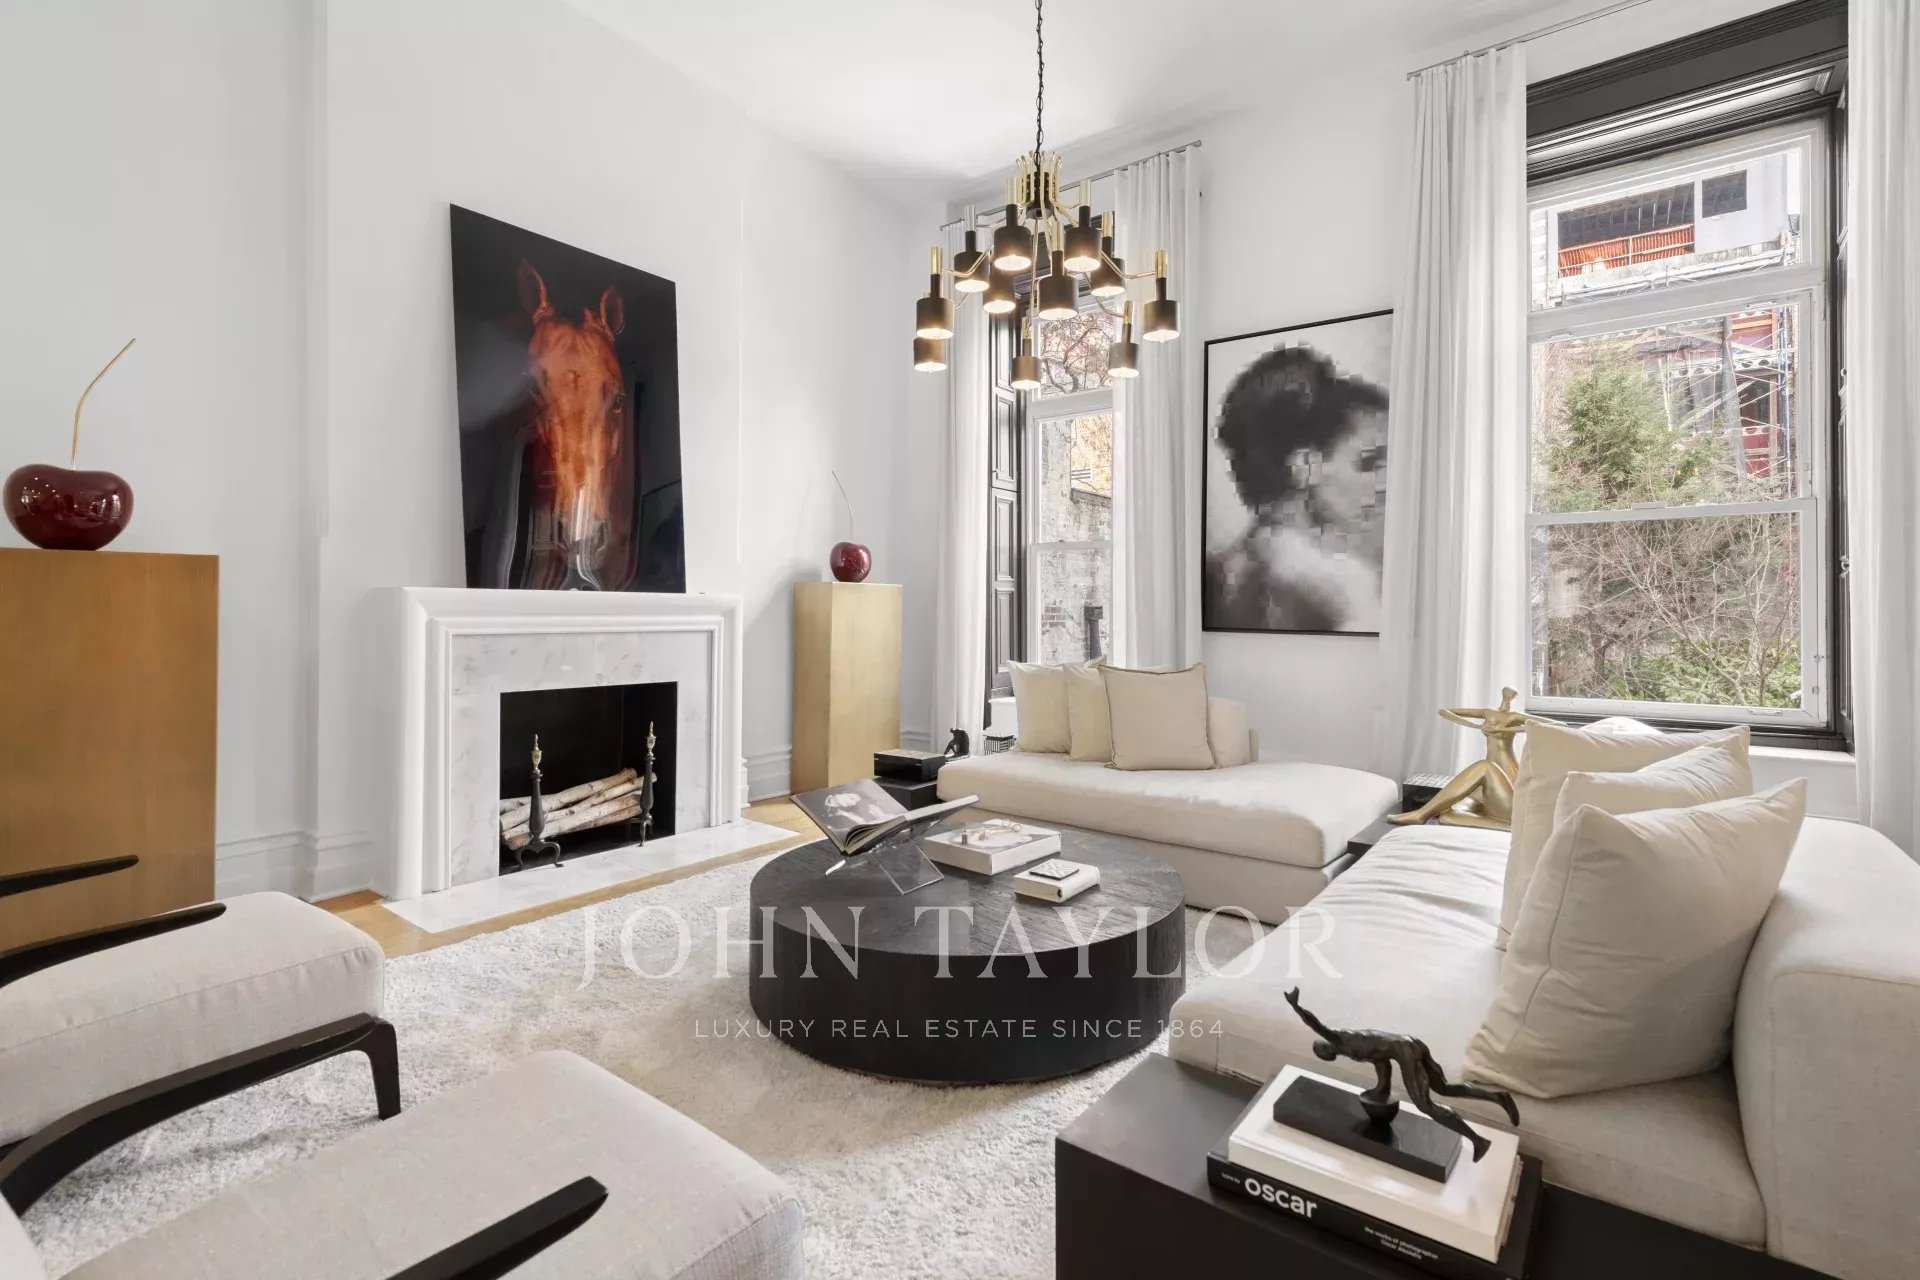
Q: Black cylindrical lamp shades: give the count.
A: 11